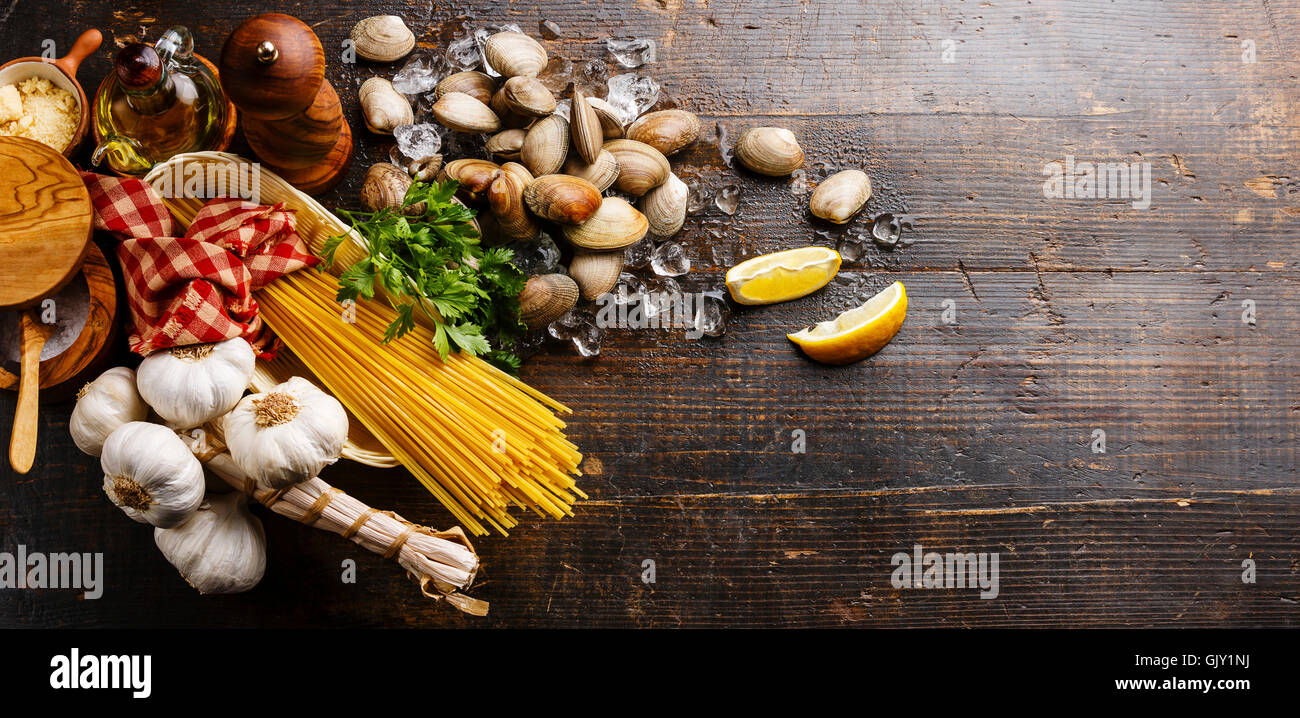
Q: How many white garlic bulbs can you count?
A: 5